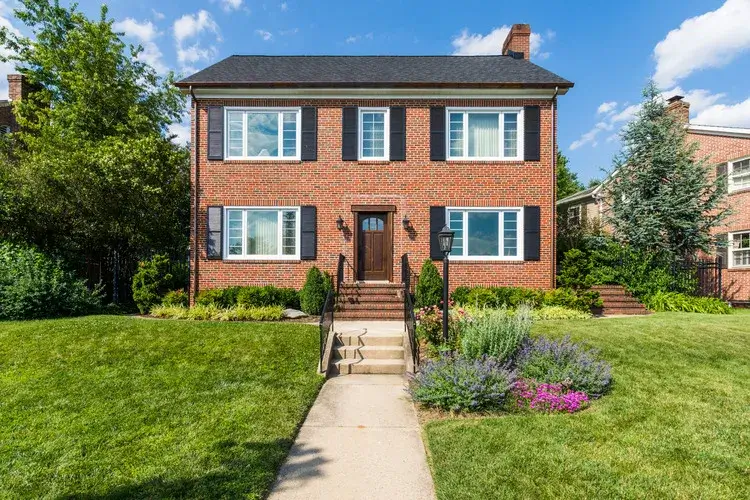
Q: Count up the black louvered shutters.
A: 10